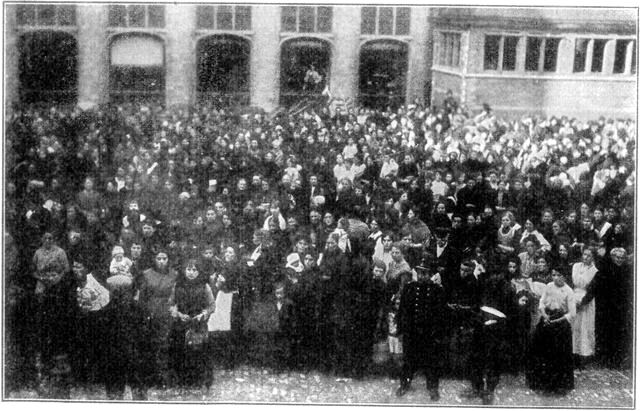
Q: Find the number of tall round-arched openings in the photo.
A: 5